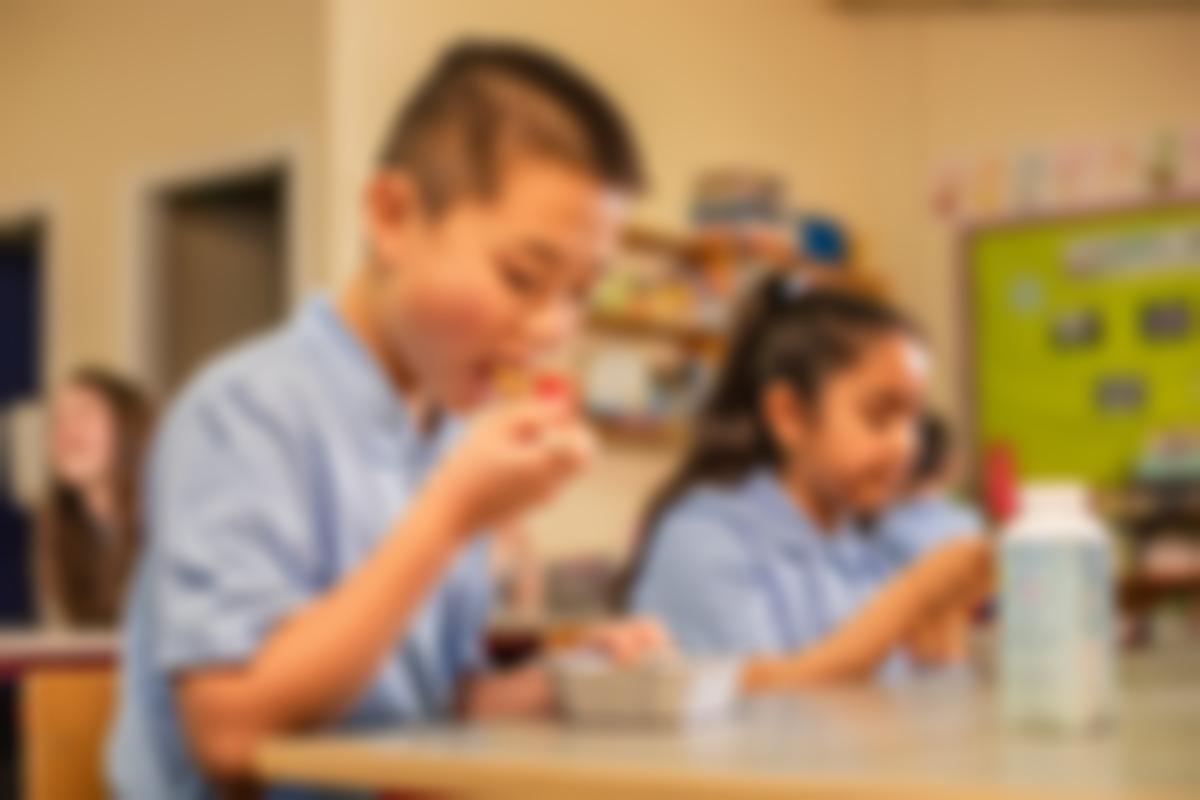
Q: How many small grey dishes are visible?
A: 1